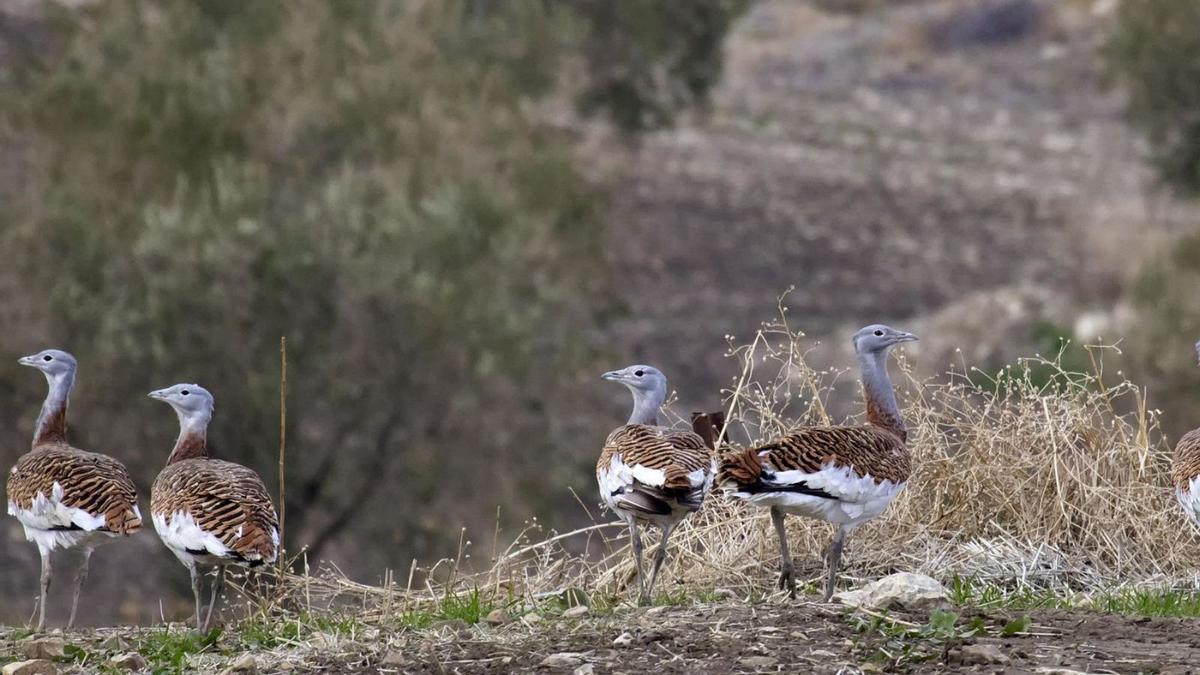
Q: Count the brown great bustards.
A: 5